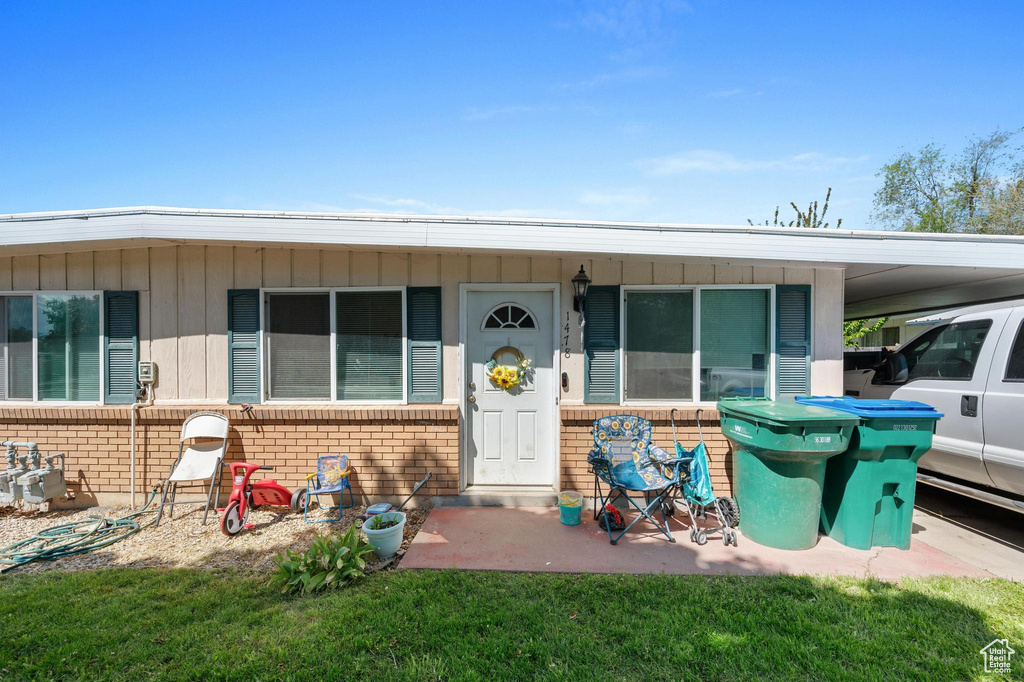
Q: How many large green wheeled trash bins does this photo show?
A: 2